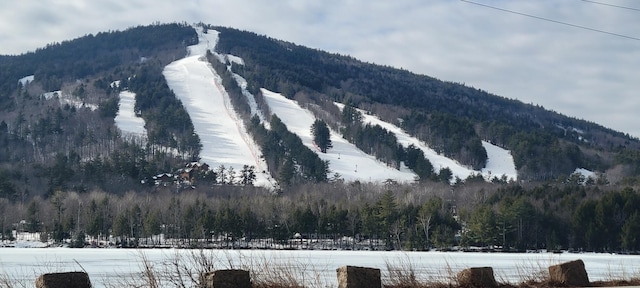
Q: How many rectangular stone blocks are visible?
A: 5